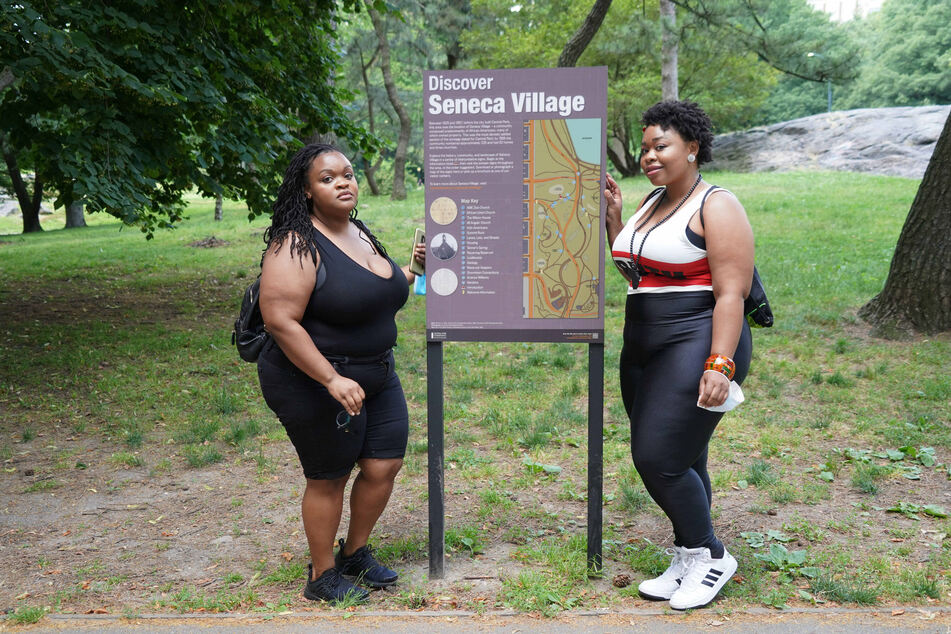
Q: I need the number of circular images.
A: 3